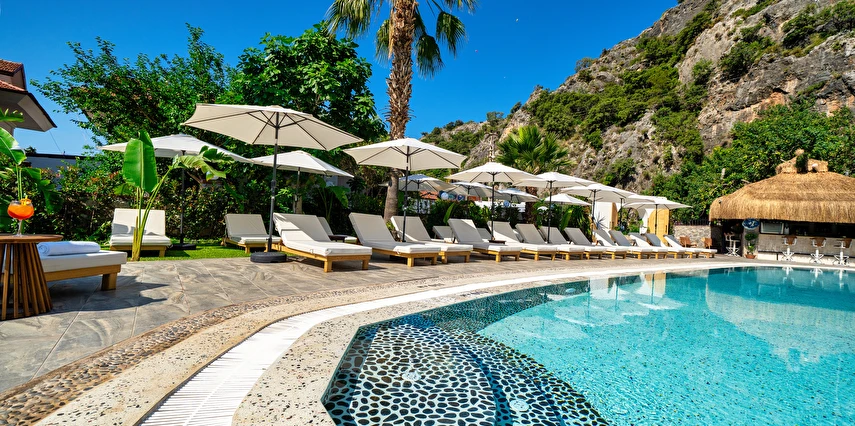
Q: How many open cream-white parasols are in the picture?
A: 13